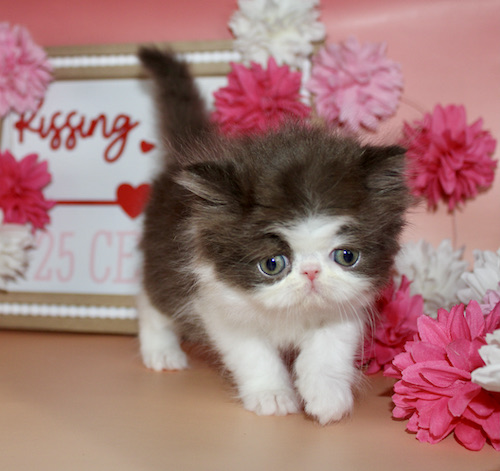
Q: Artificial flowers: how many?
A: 12